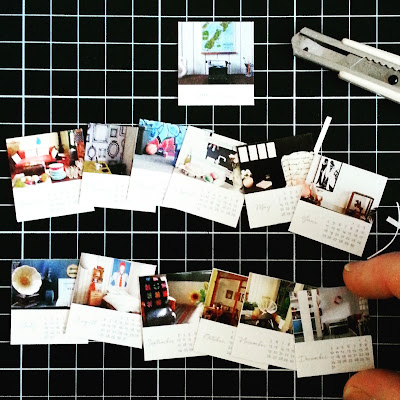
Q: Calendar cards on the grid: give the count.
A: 13